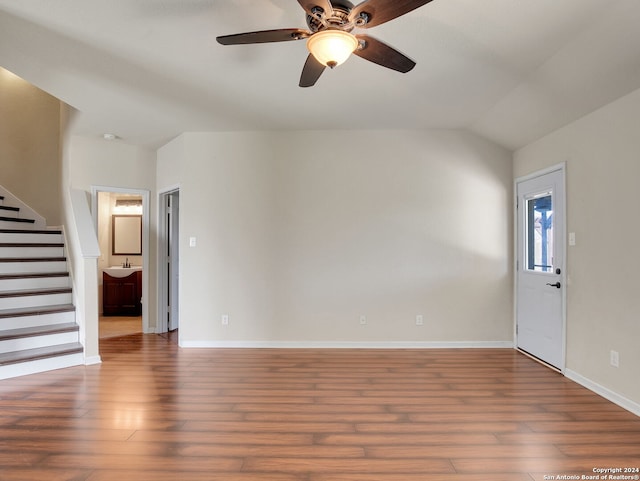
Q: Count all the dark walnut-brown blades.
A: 5